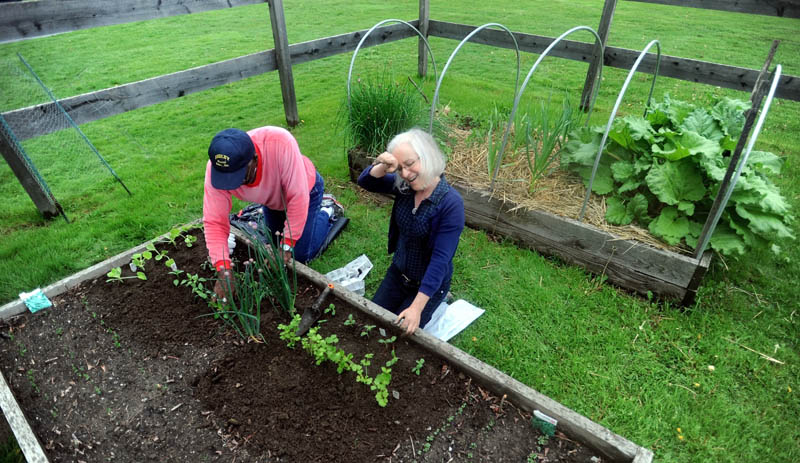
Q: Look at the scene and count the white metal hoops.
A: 5